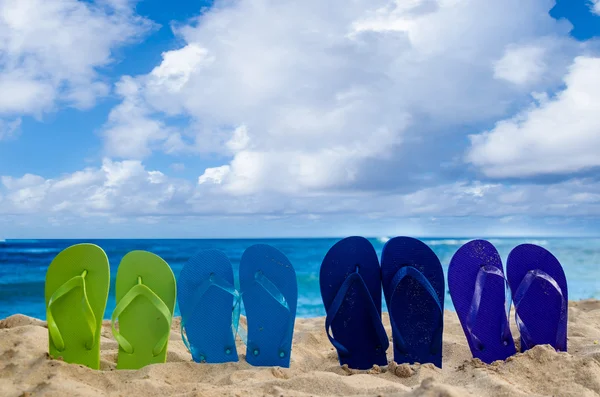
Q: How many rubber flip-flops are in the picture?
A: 8